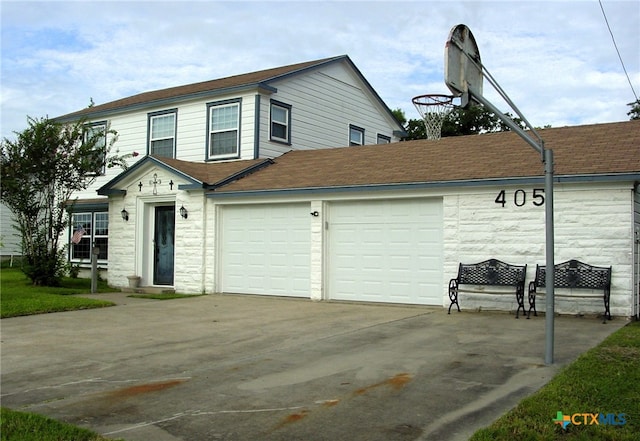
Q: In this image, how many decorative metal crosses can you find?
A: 3